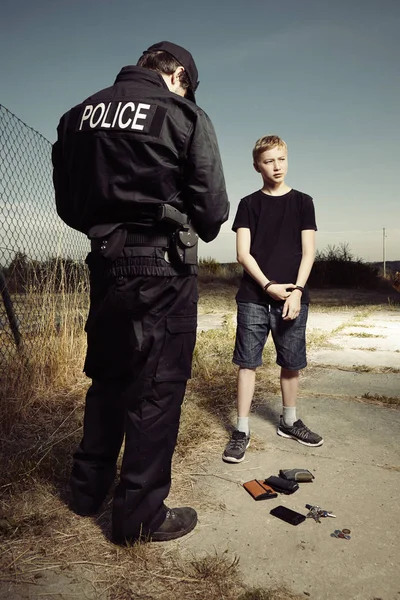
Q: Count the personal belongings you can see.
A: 6